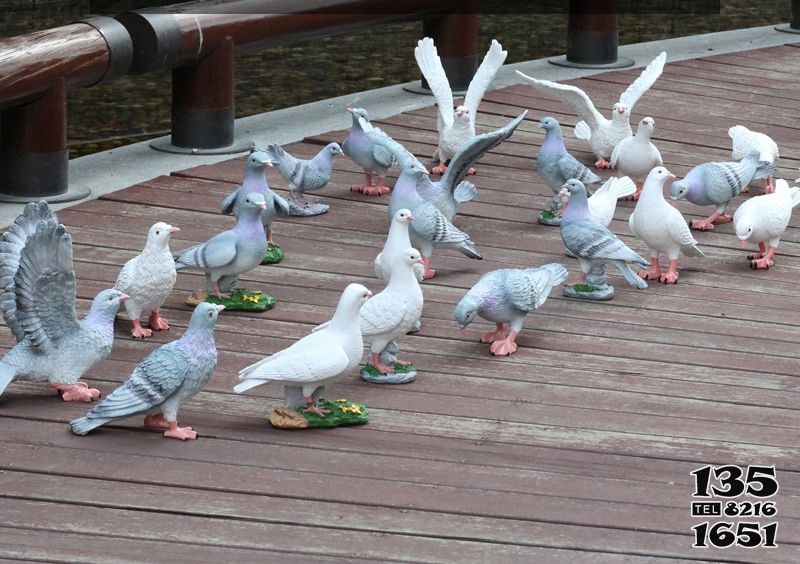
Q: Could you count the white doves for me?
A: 11